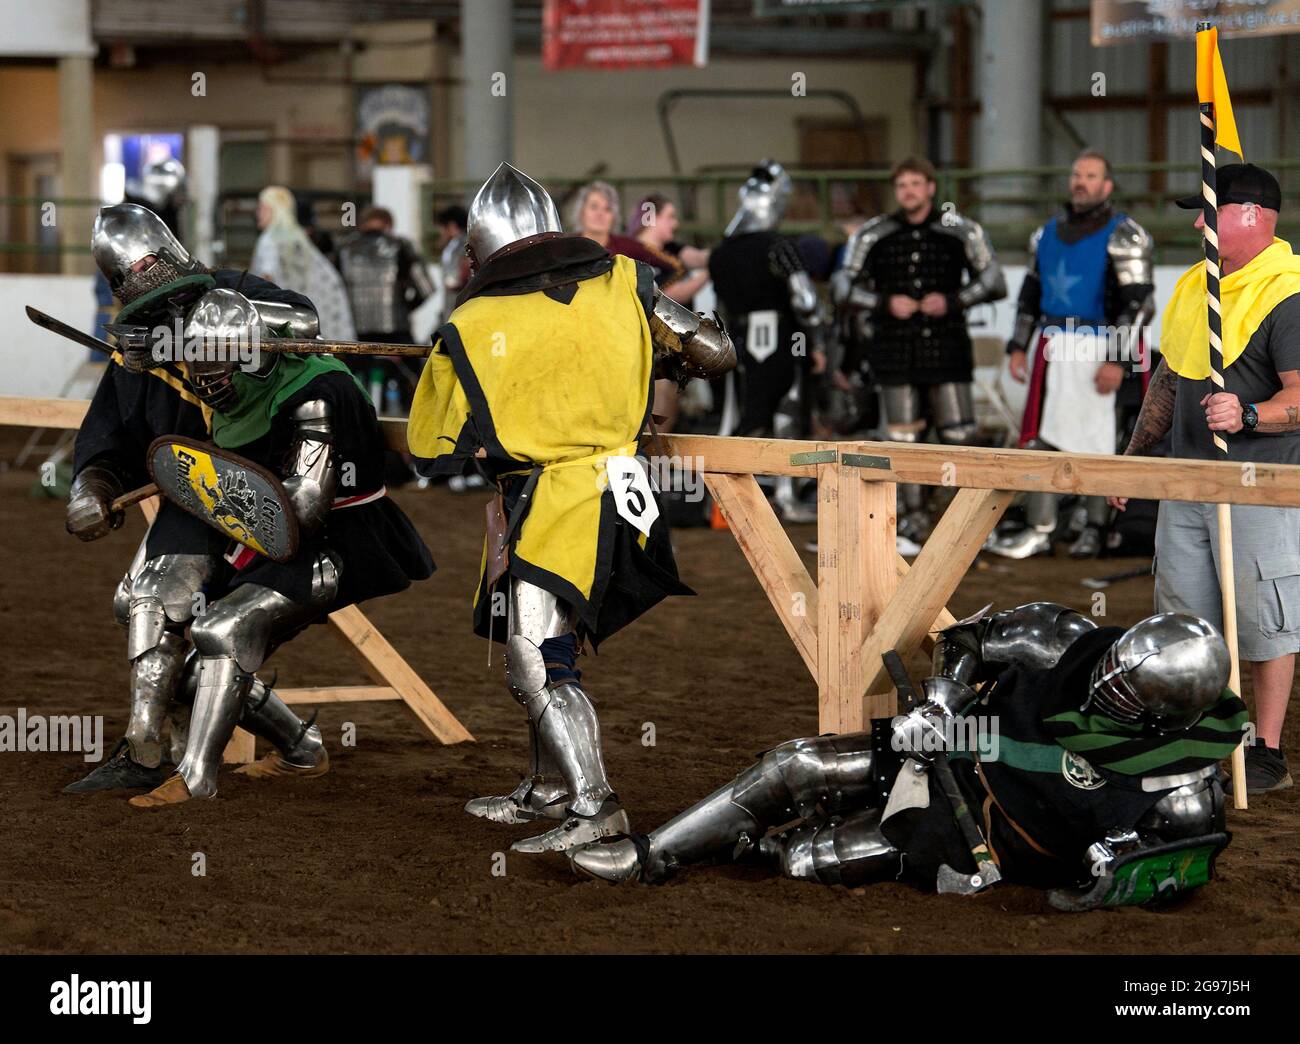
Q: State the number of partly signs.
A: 3